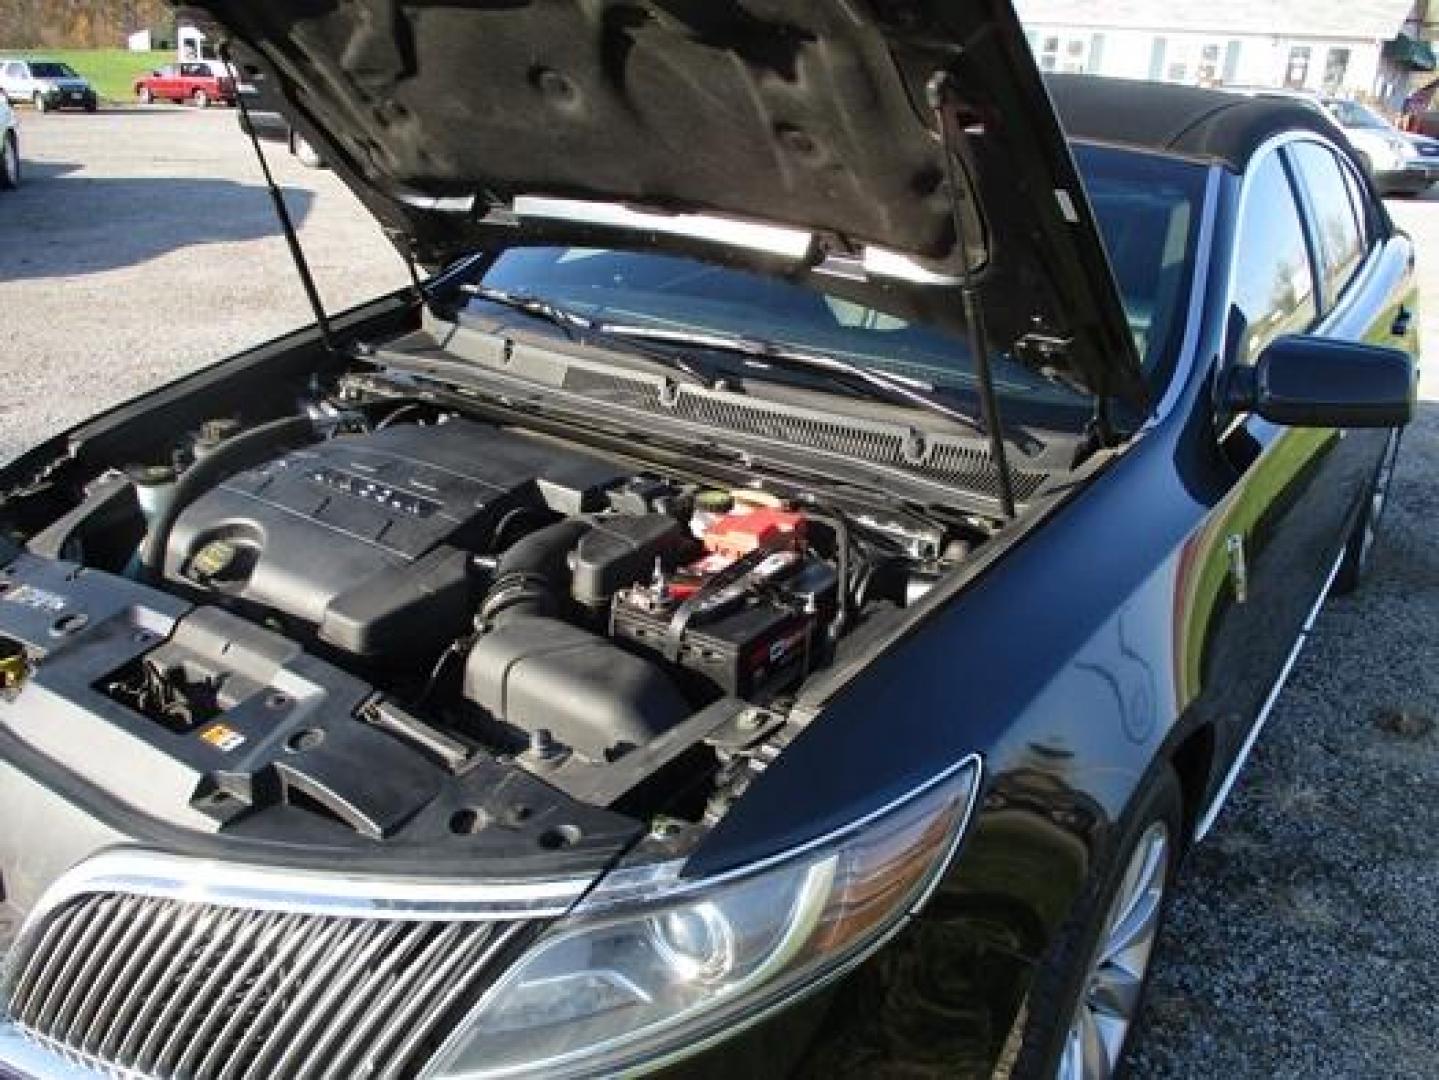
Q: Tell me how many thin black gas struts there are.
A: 2